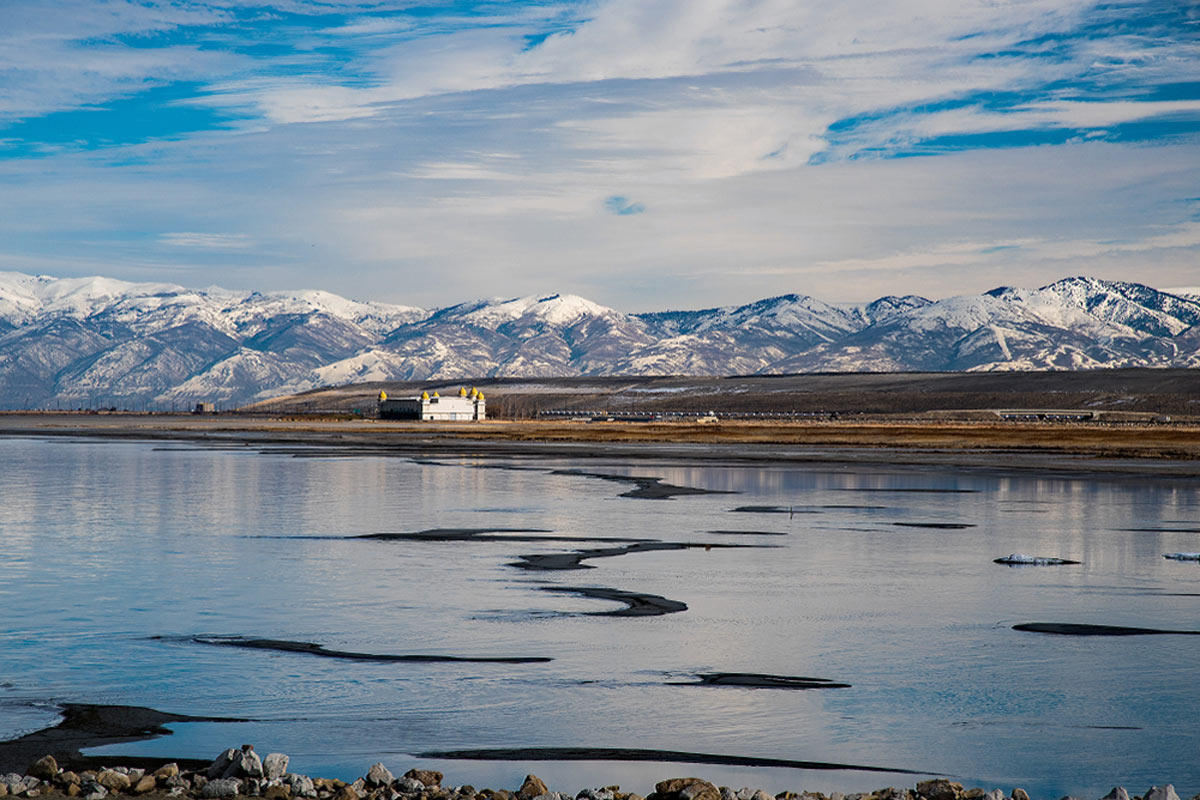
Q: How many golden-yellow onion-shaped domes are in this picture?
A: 6